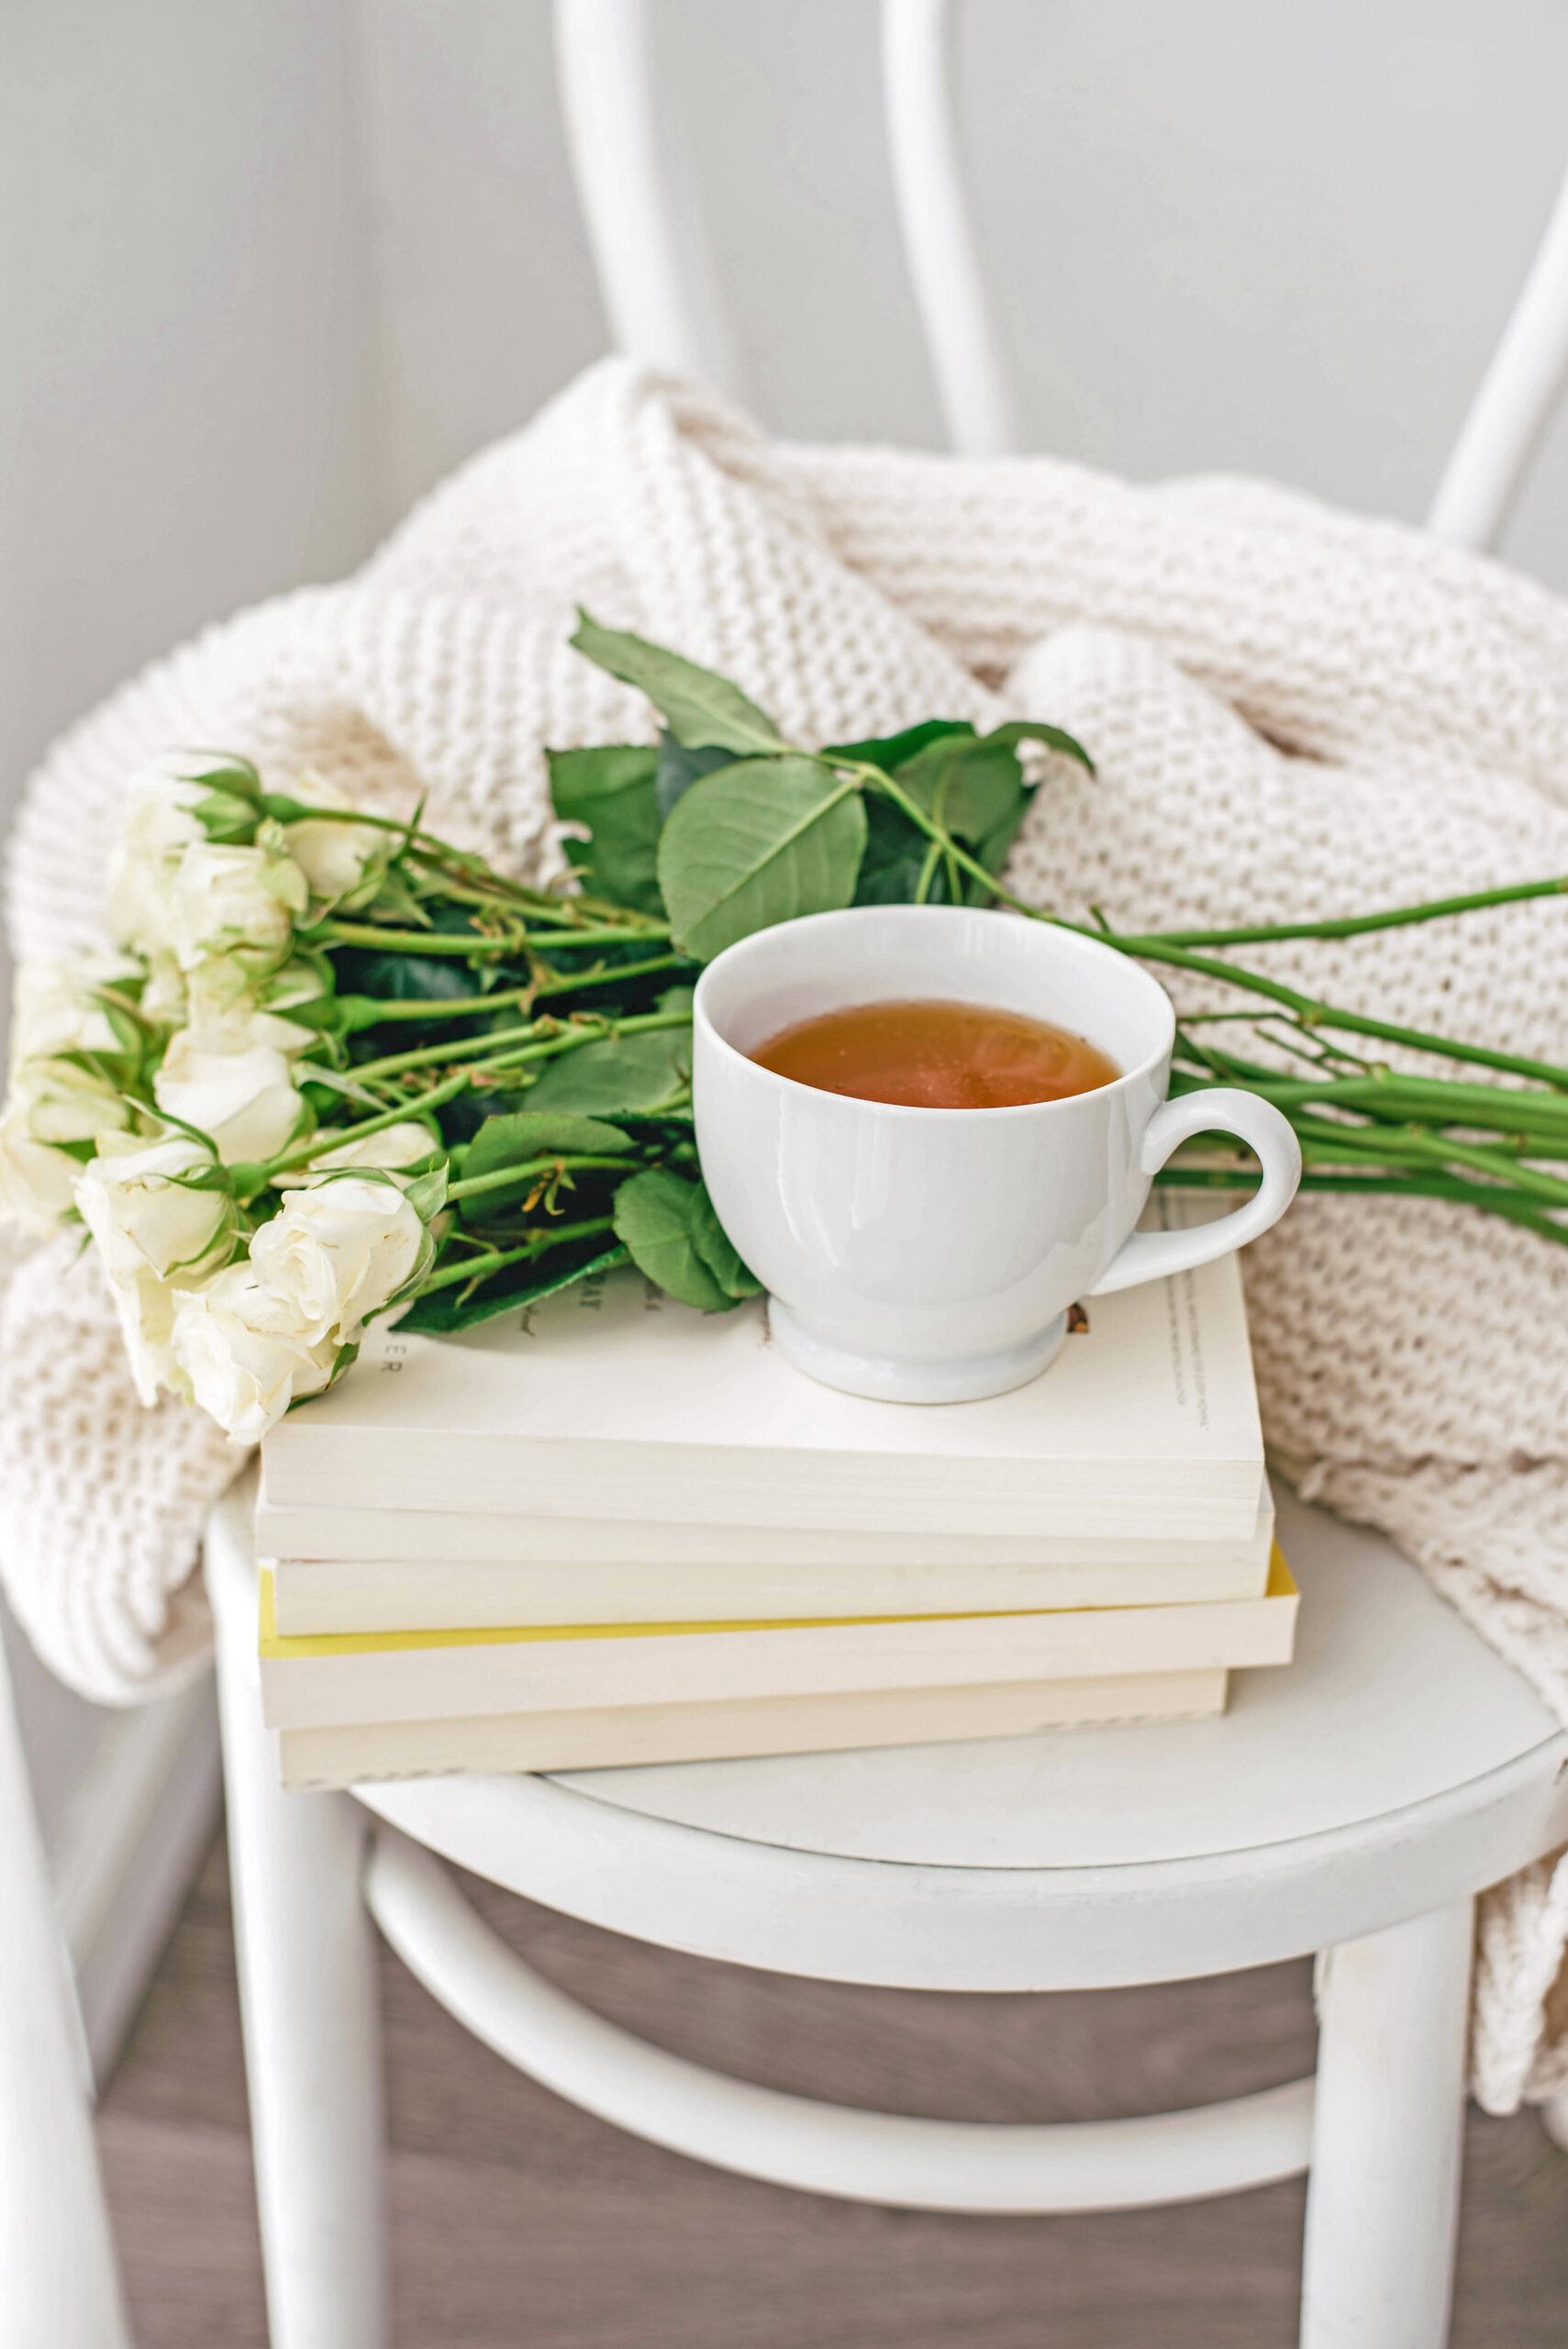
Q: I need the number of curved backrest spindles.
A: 3